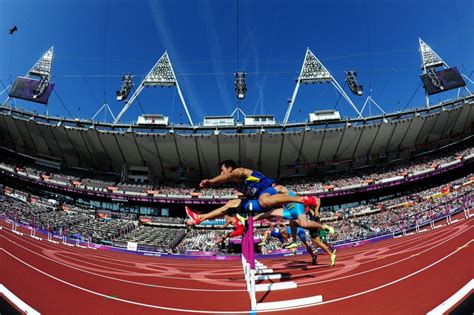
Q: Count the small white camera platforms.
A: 4